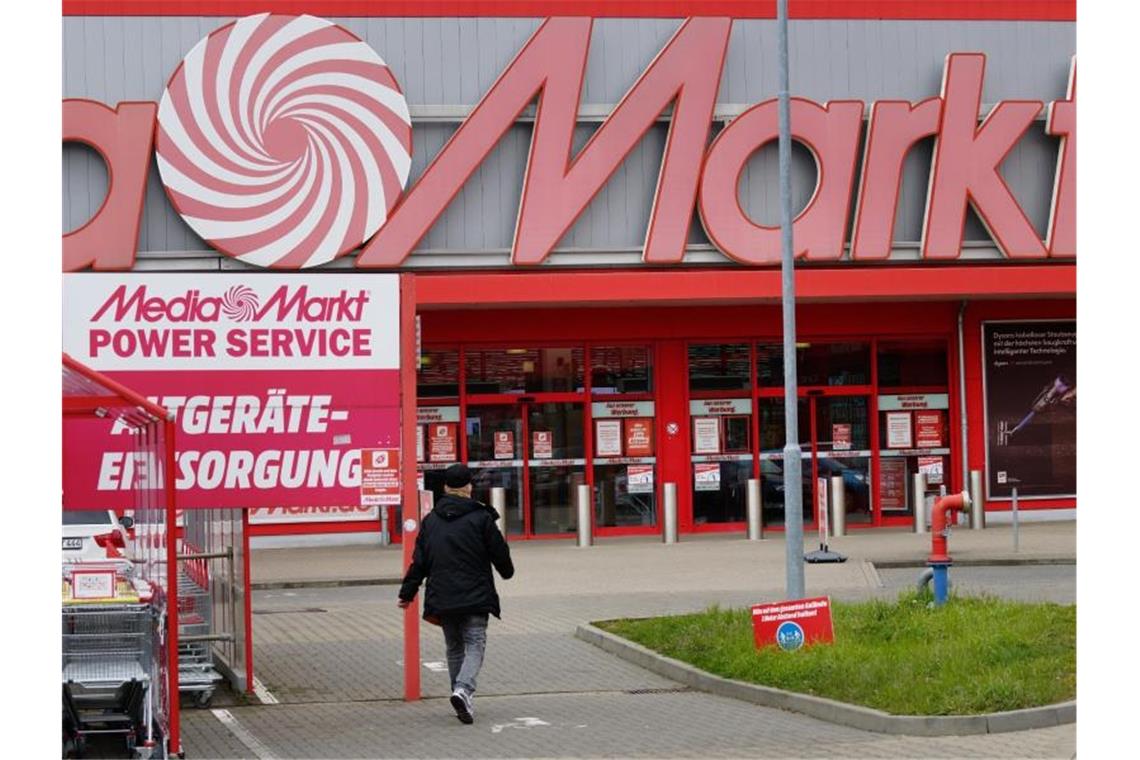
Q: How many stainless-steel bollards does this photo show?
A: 7